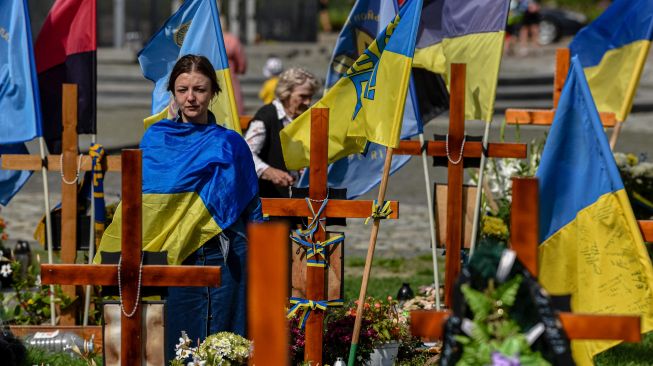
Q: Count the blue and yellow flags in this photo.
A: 6